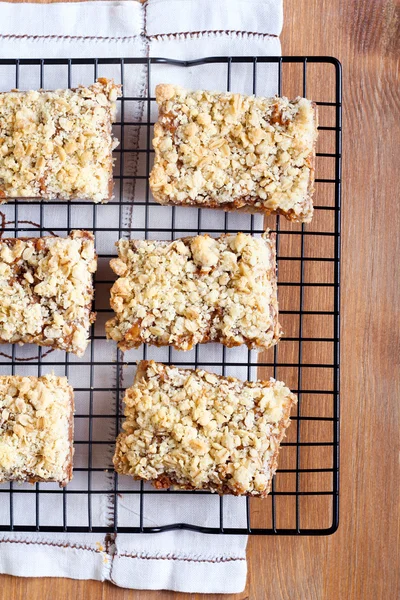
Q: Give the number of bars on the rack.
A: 6